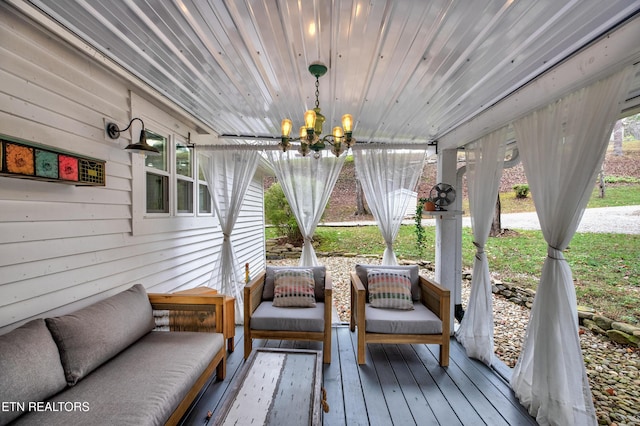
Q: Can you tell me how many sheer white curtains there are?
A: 5